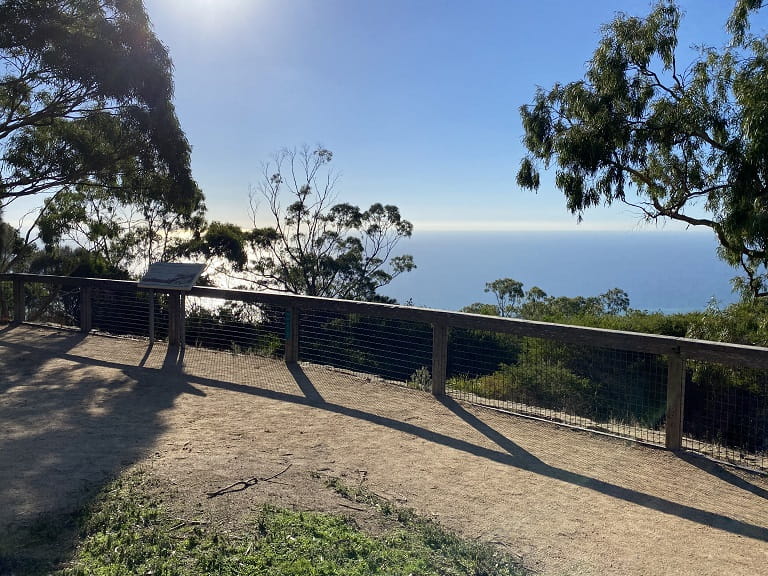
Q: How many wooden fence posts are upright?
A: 6